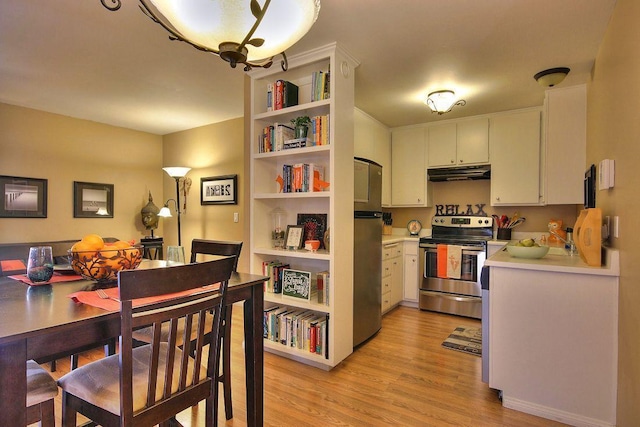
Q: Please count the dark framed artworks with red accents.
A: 1